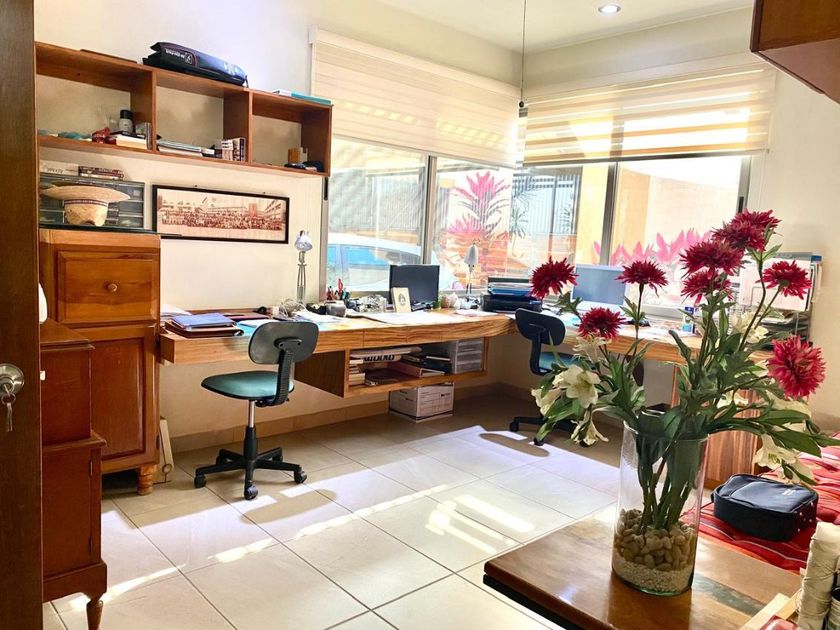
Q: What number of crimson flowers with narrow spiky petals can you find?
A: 9